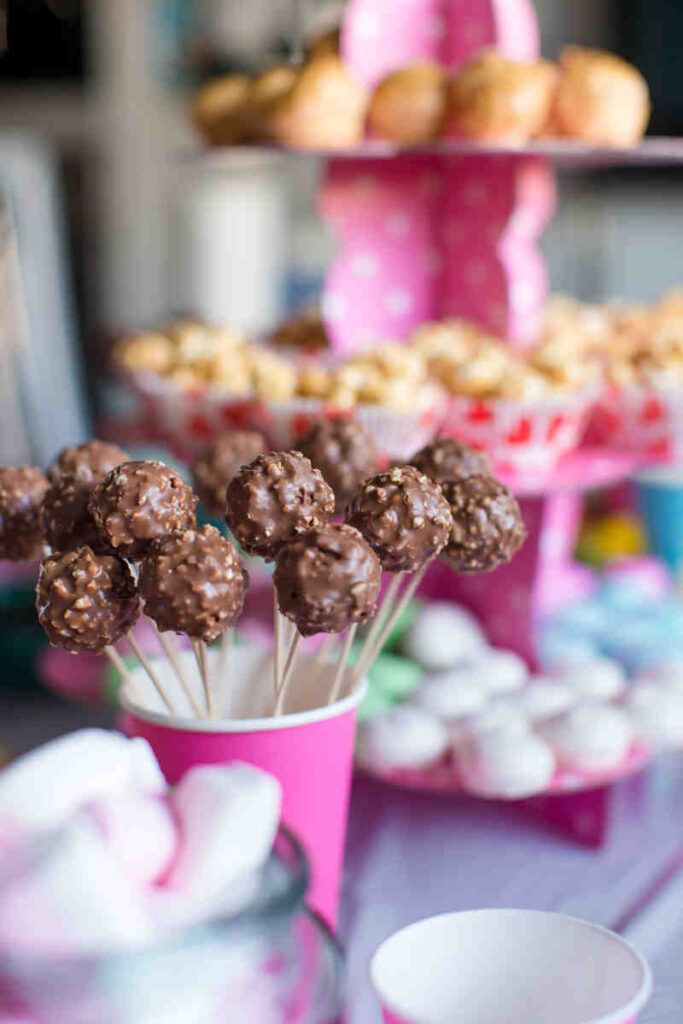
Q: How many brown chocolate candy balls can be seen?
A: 13